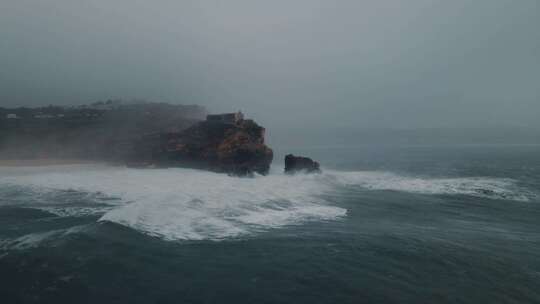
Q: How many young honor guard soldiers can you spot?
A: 0